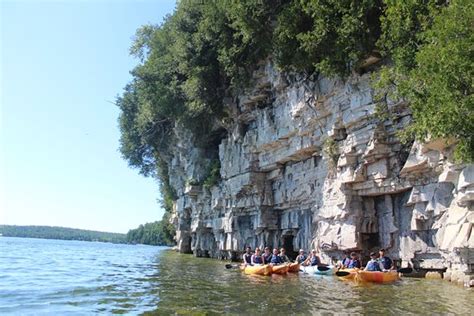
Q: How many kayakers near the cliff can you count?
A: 11